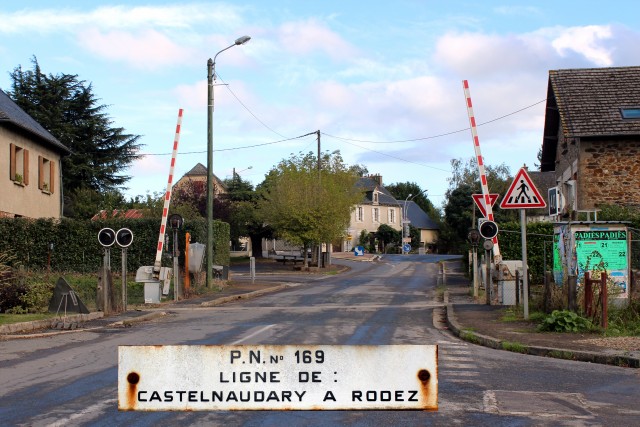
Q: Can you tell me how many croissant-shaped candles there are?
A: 0